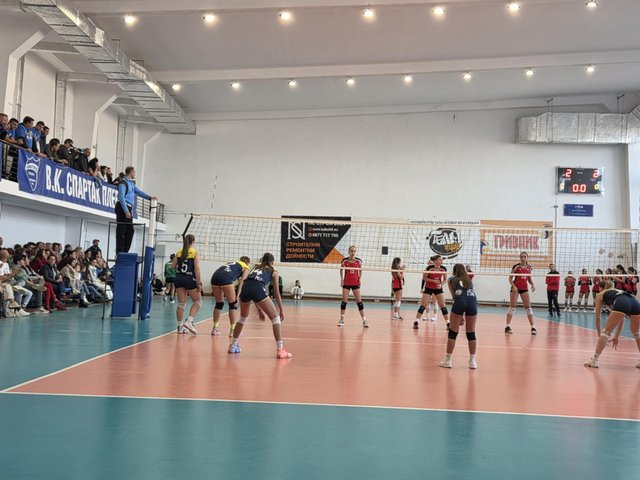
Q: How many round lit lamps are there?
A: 15